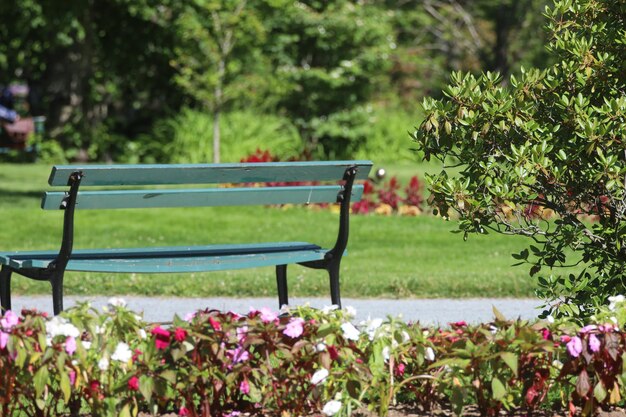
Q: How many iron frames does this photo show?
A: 2